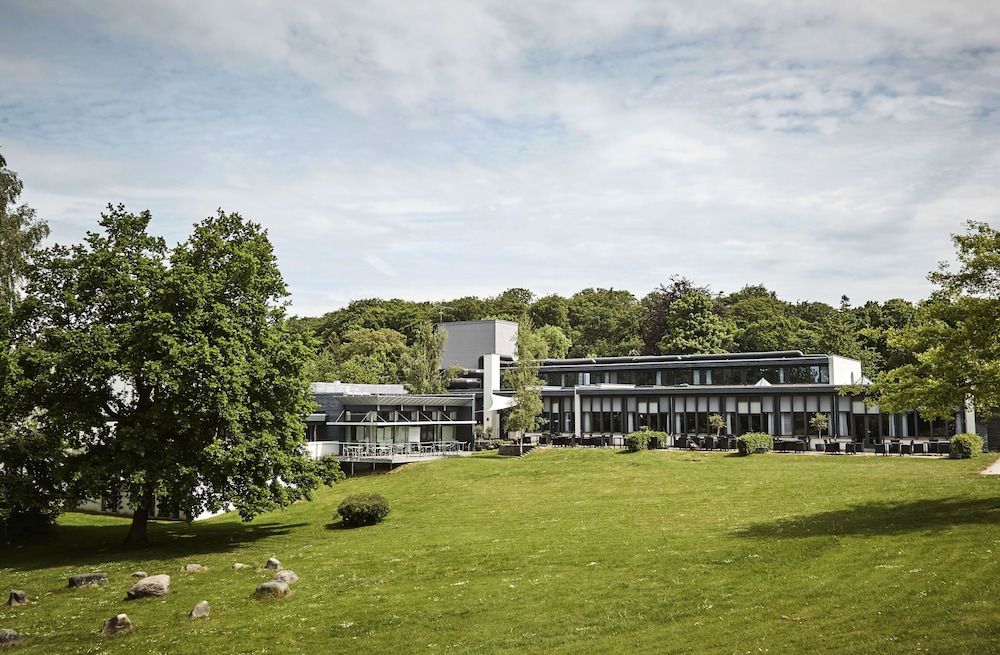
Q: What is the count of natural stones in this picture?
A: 12